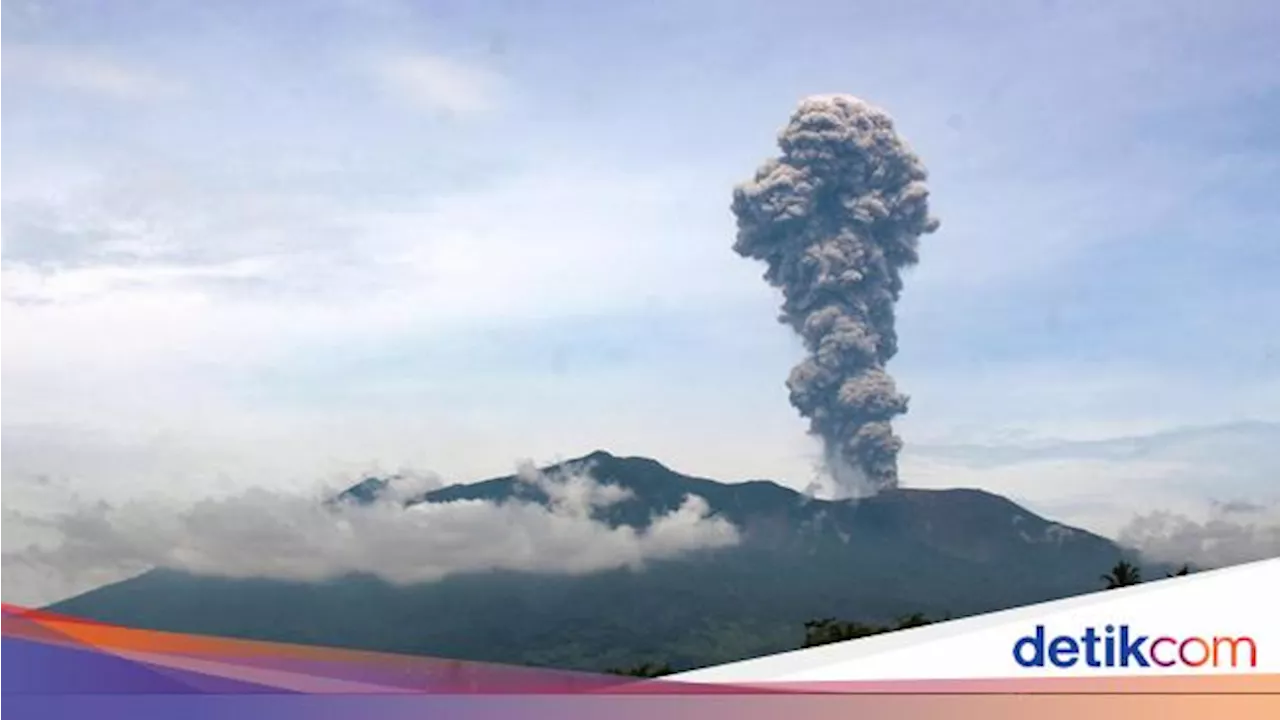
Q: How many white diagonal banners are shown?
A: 1